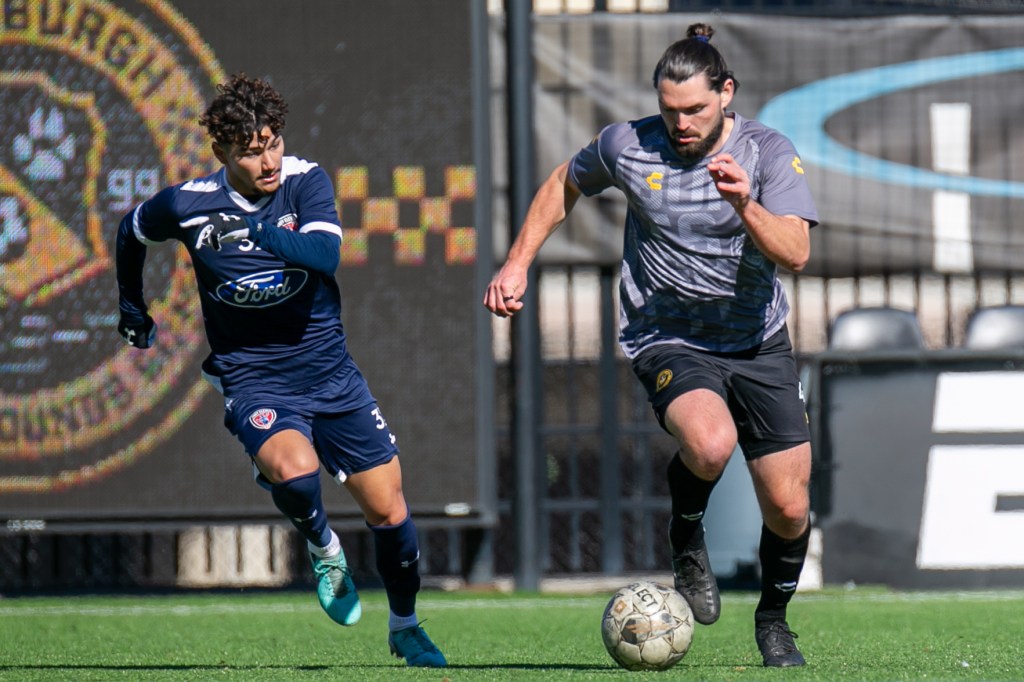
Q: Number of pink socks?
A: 0